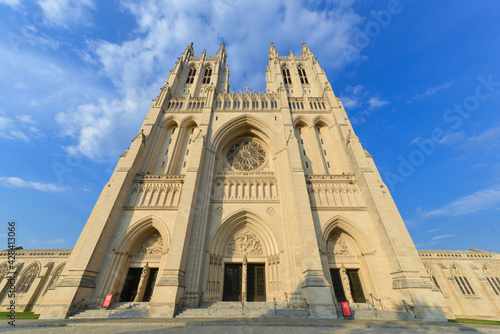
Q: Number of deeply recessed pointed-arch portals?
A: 3